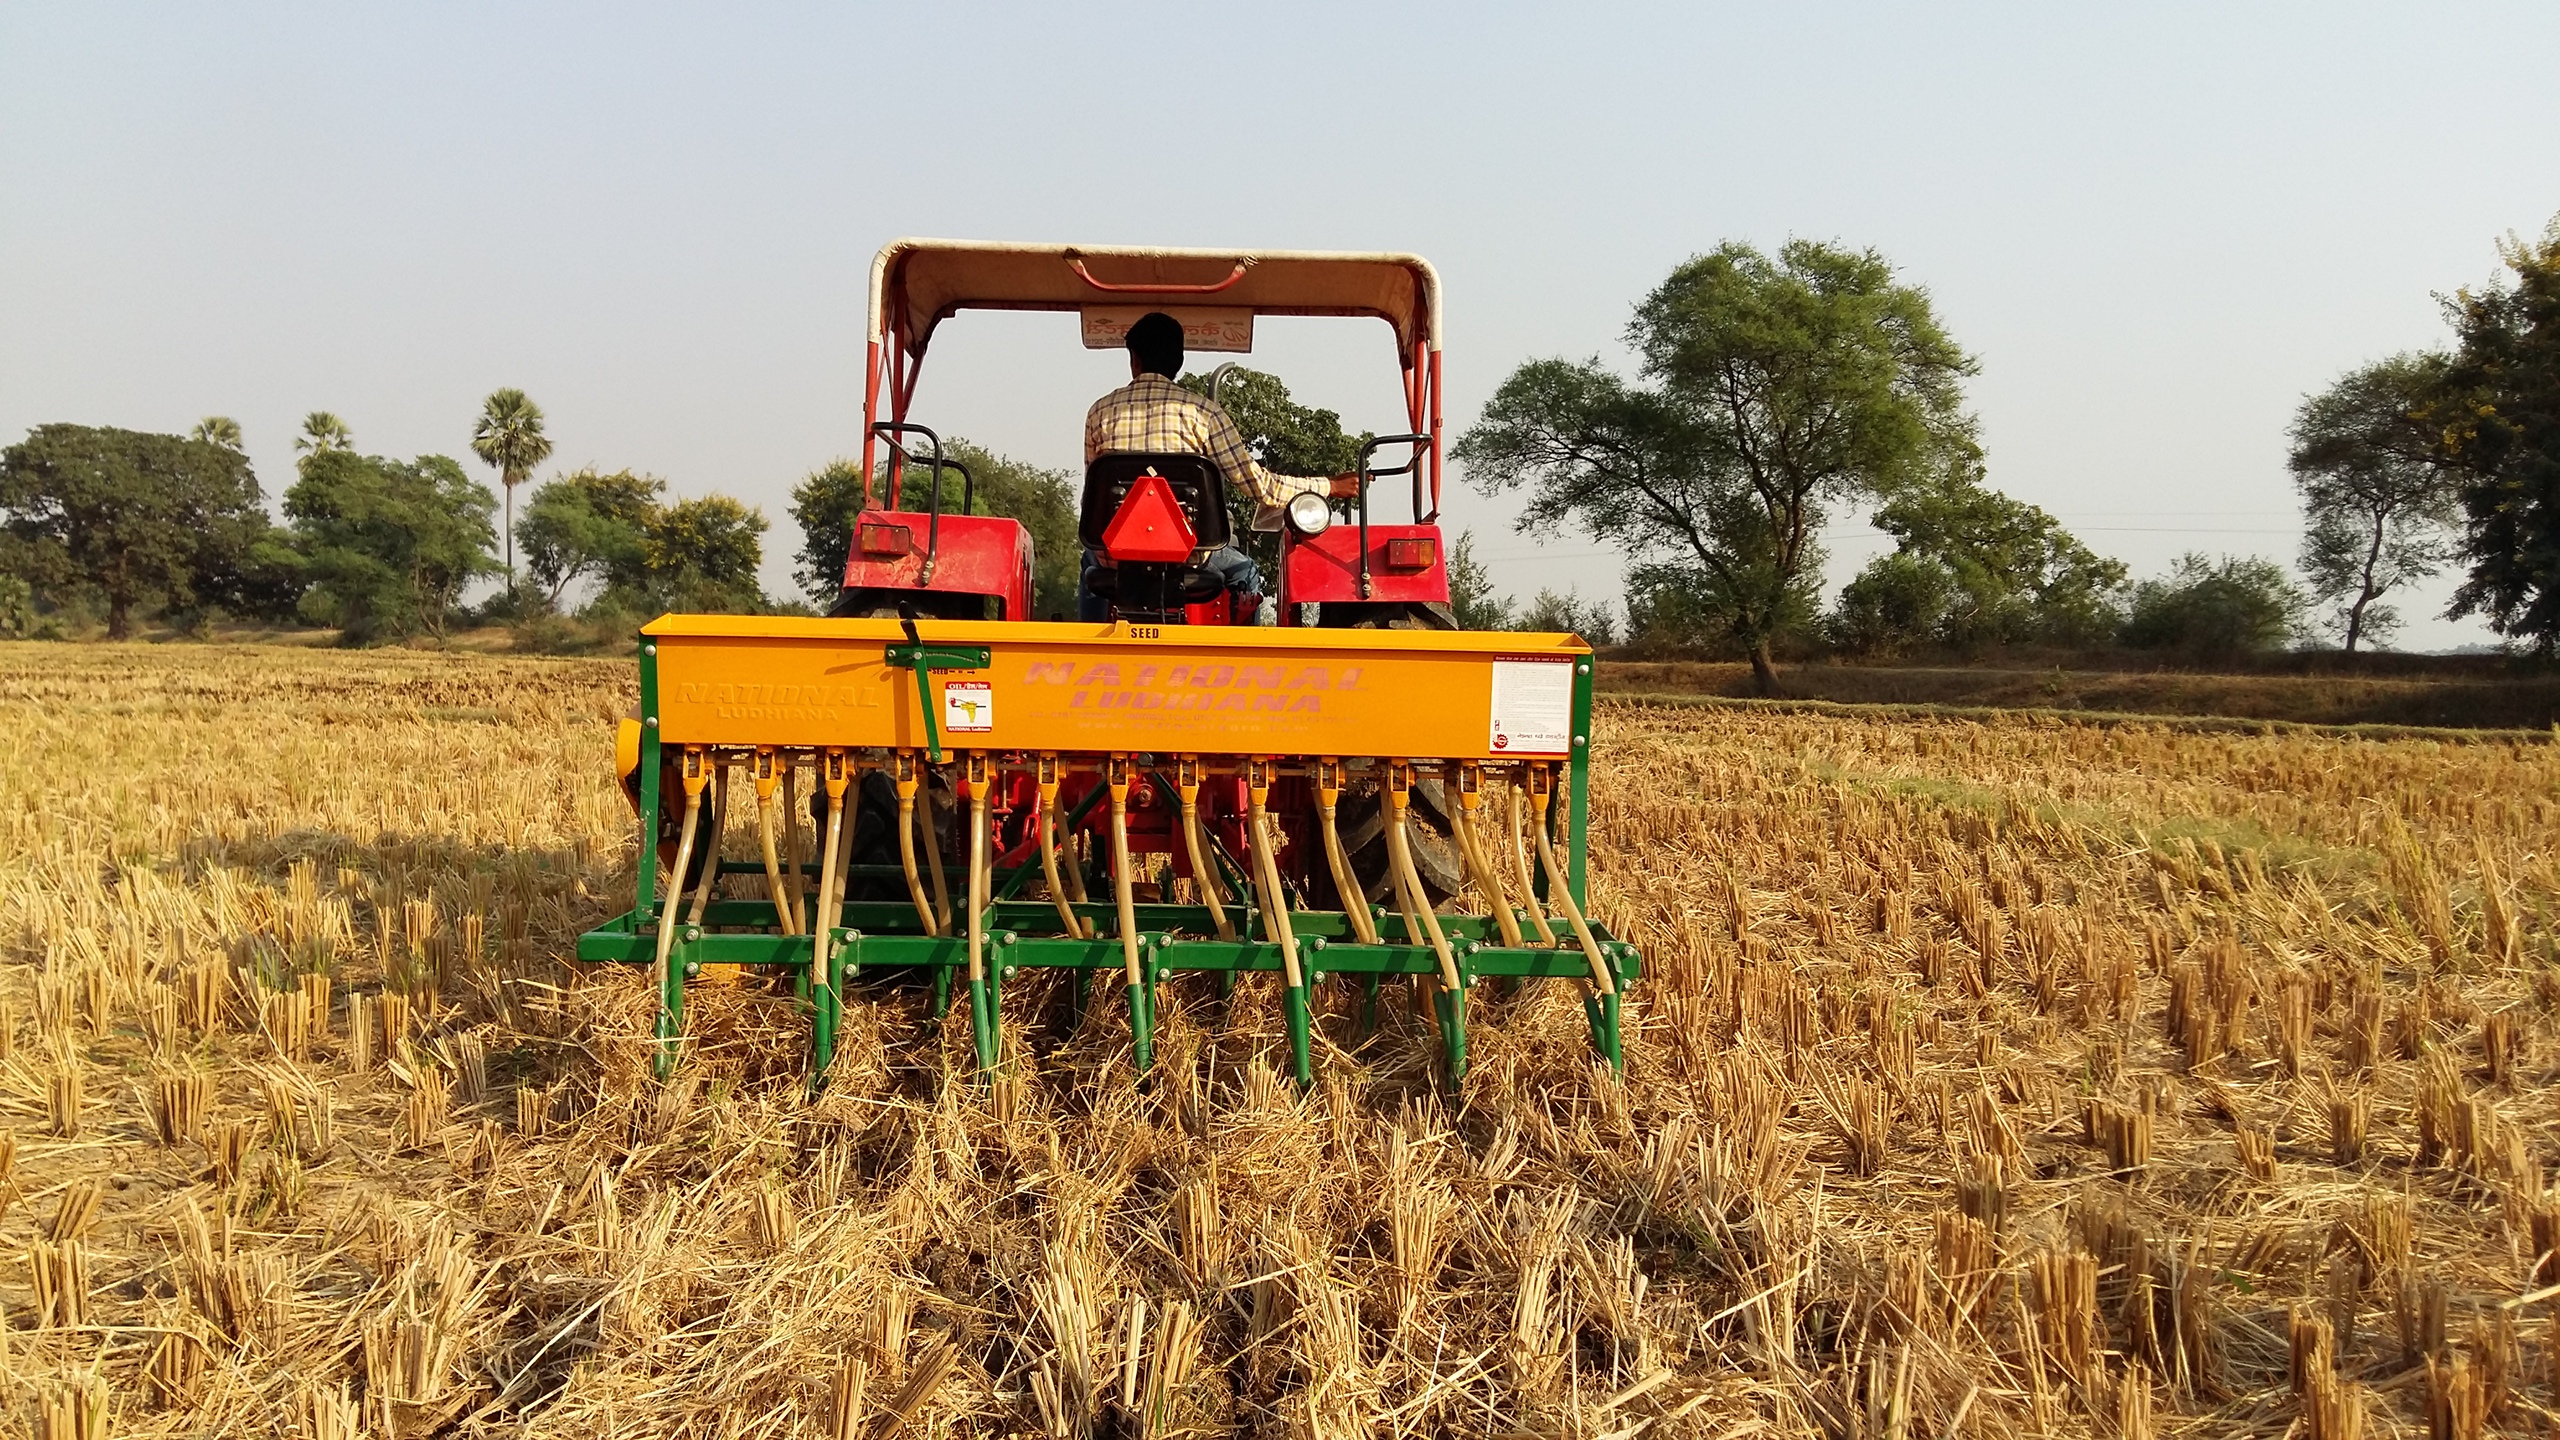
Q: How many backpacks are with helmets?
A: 0